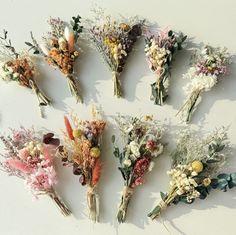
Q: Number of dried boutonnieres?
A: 9